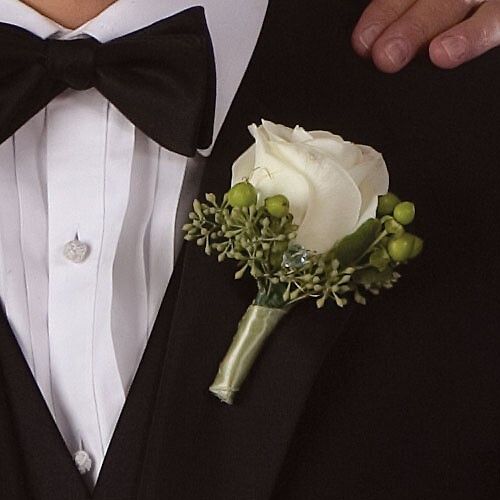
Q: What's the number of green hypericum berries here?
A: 6